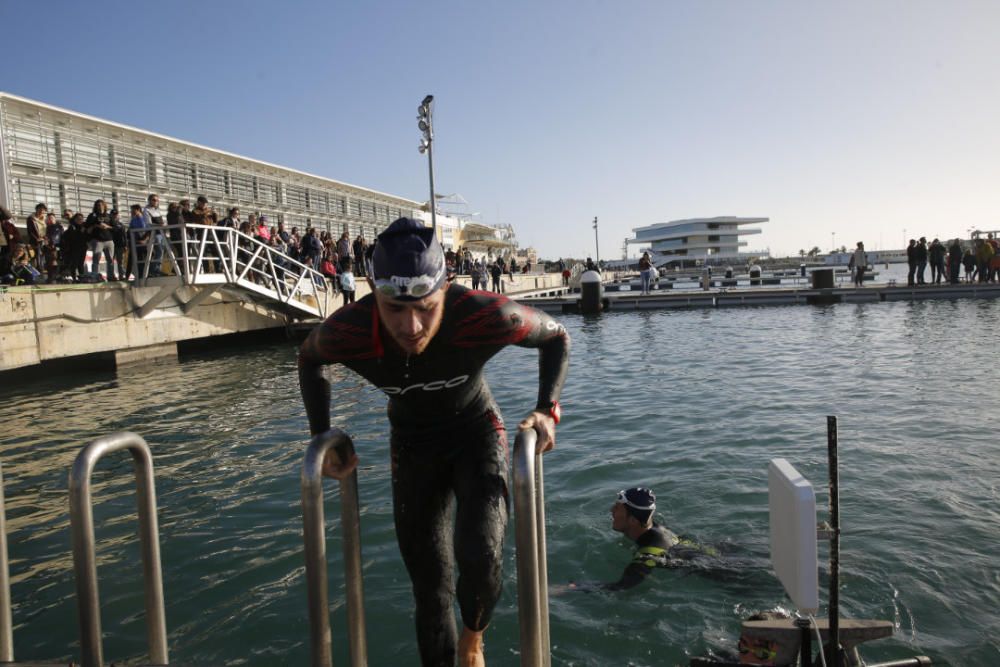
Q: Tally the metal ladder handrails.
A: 4